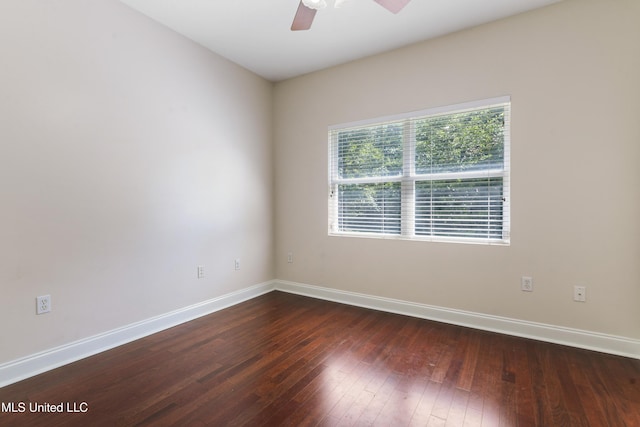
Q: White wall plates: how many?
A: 6